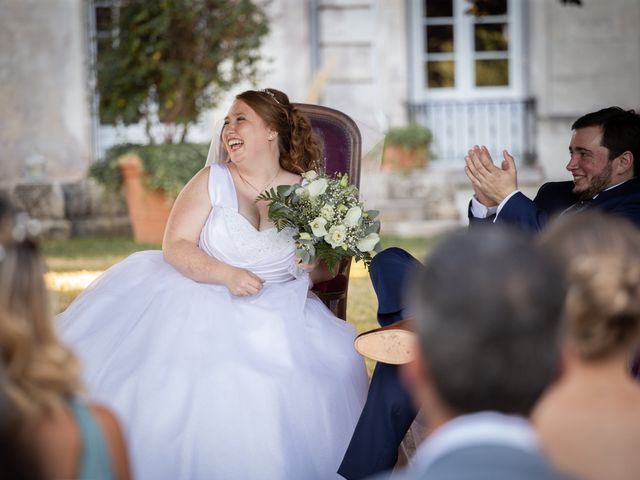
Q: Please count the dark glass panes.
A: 6